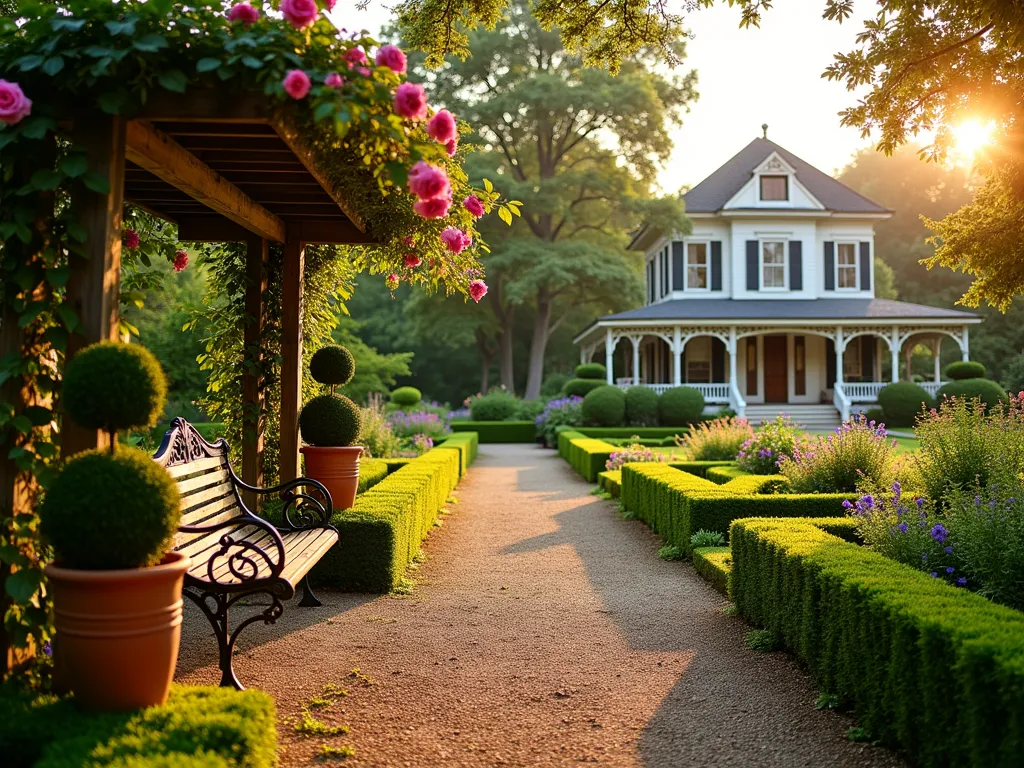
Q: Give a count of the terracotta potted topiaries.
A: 2